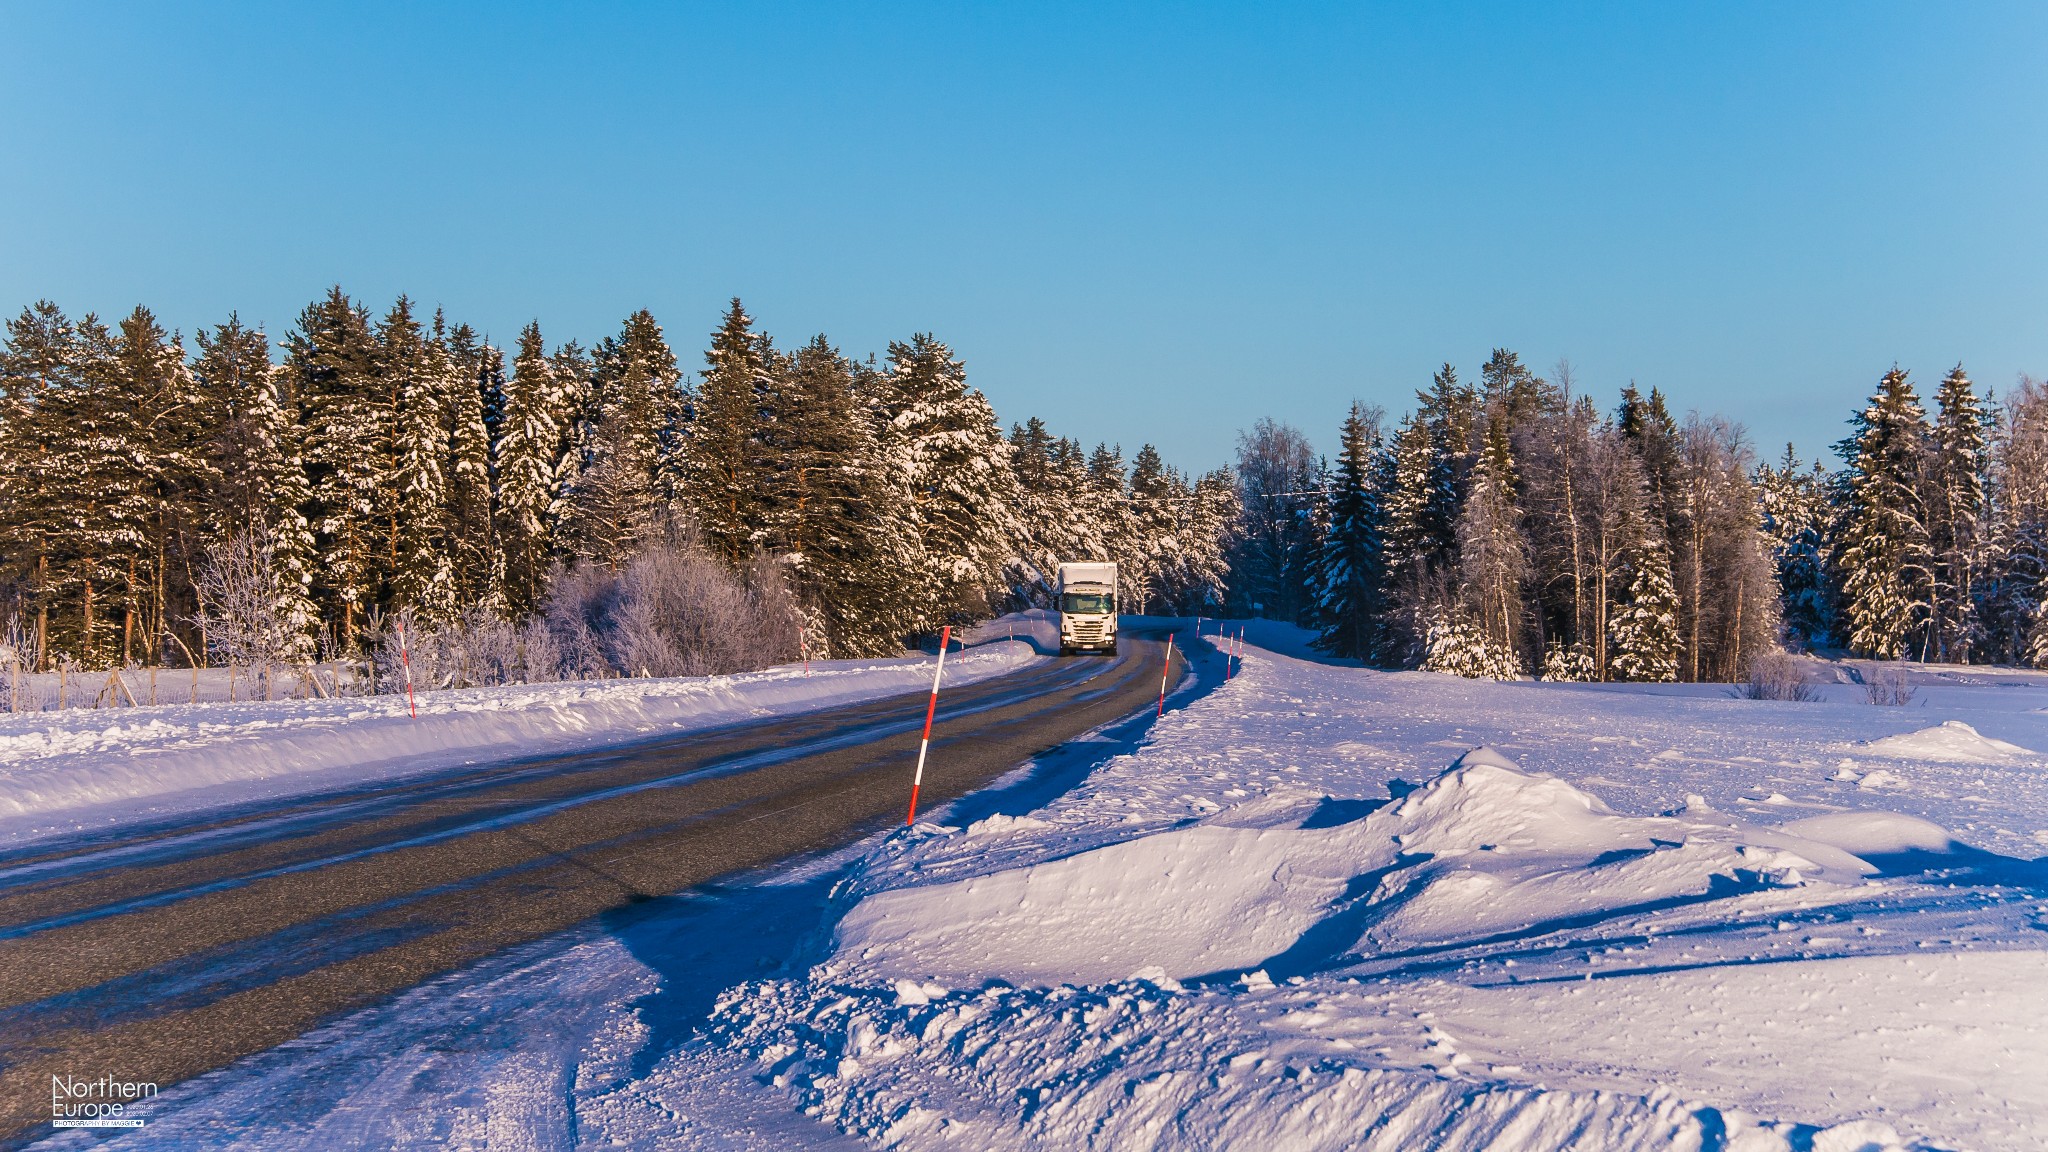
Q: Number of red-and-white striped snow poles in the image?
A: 12